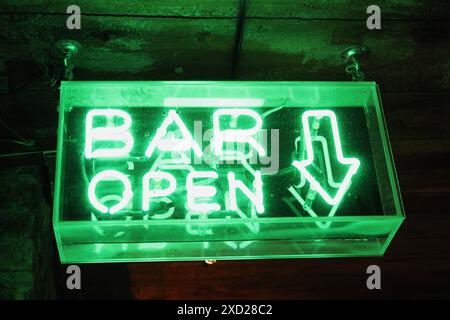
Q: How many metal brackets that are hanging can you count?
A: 2